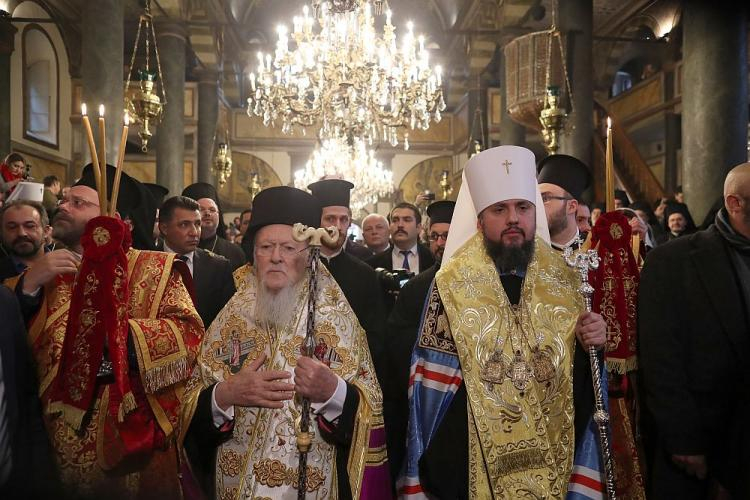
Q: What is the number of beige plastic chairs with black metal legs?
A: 0